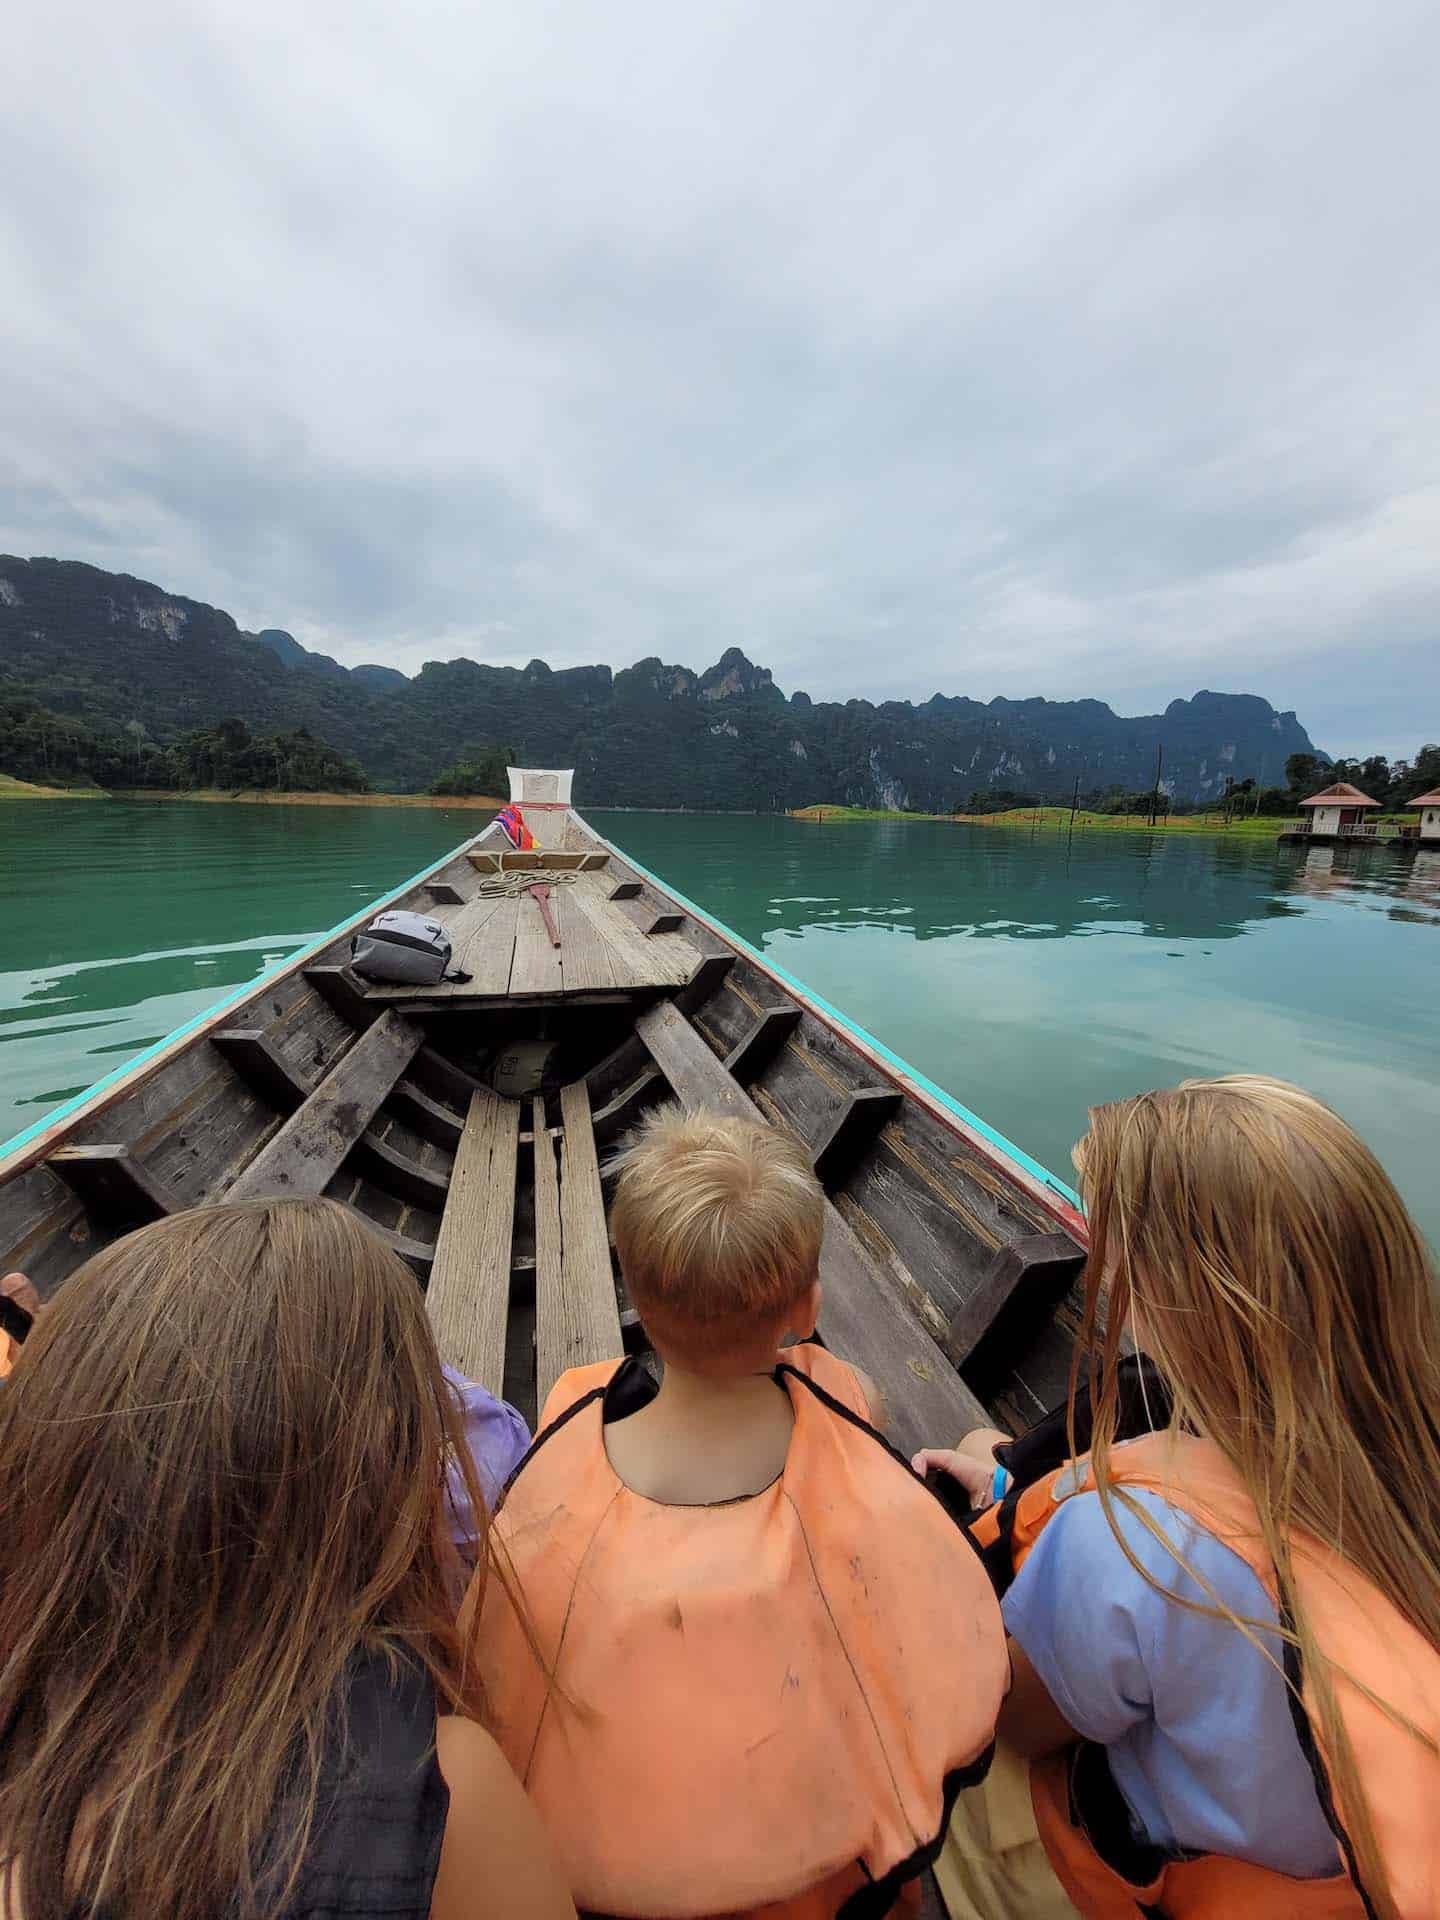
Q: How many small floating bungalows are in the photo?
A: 2